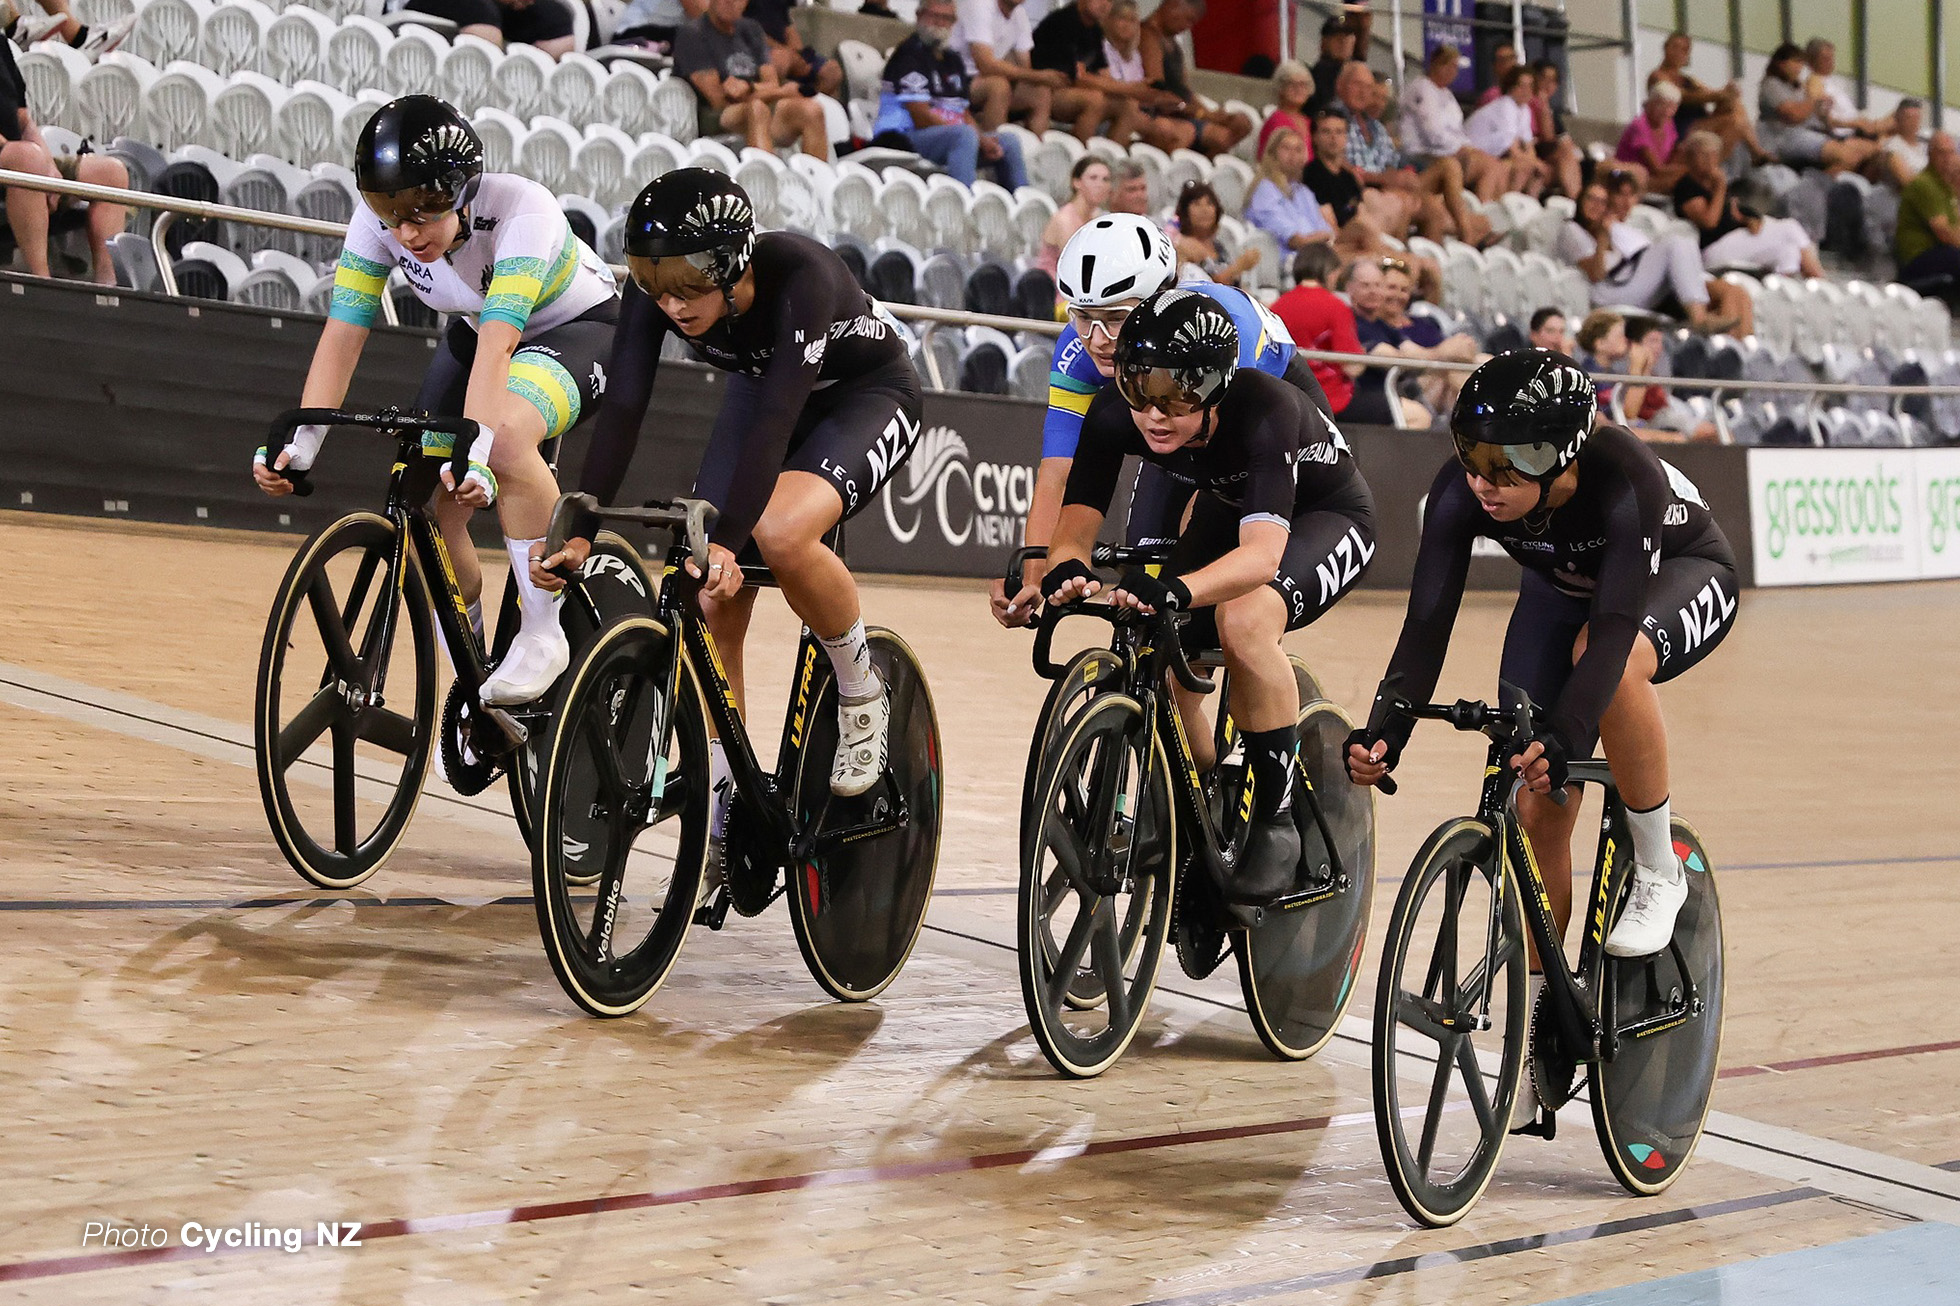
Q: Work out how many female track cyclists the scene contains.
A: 5